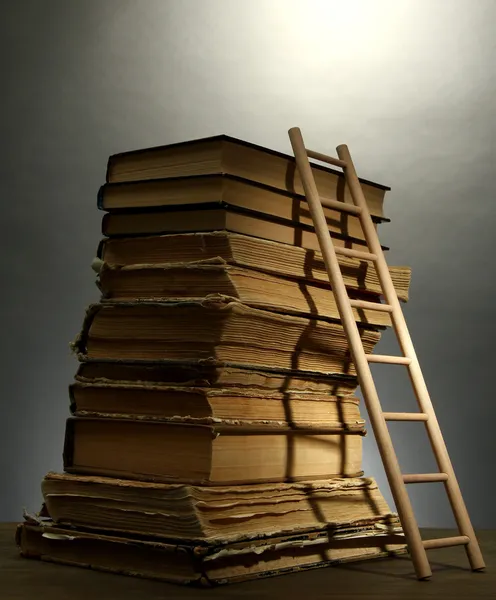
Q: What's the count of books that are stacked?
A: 11